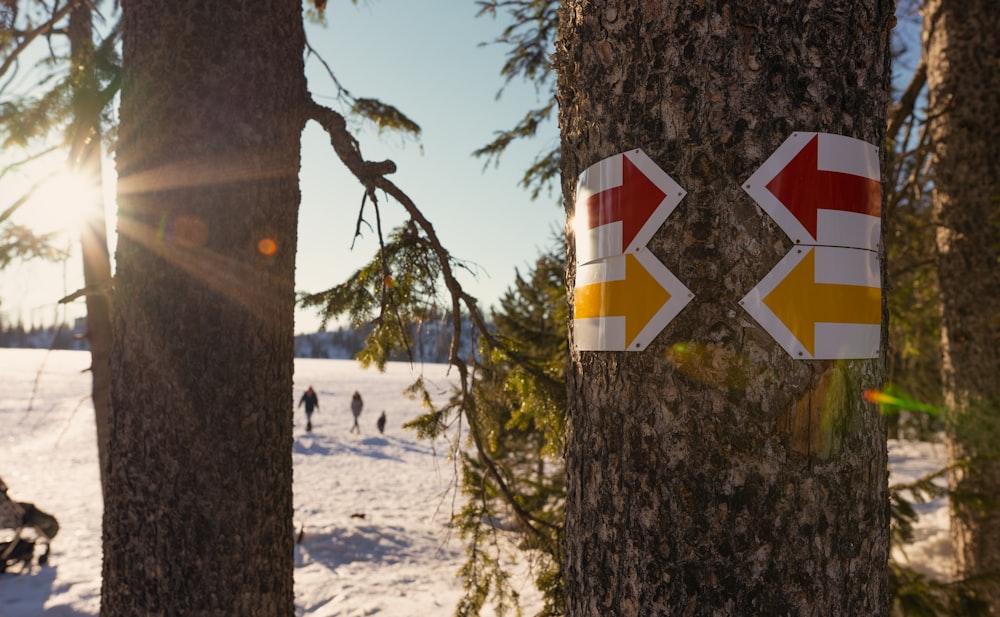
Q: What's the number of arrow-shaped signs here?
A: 4